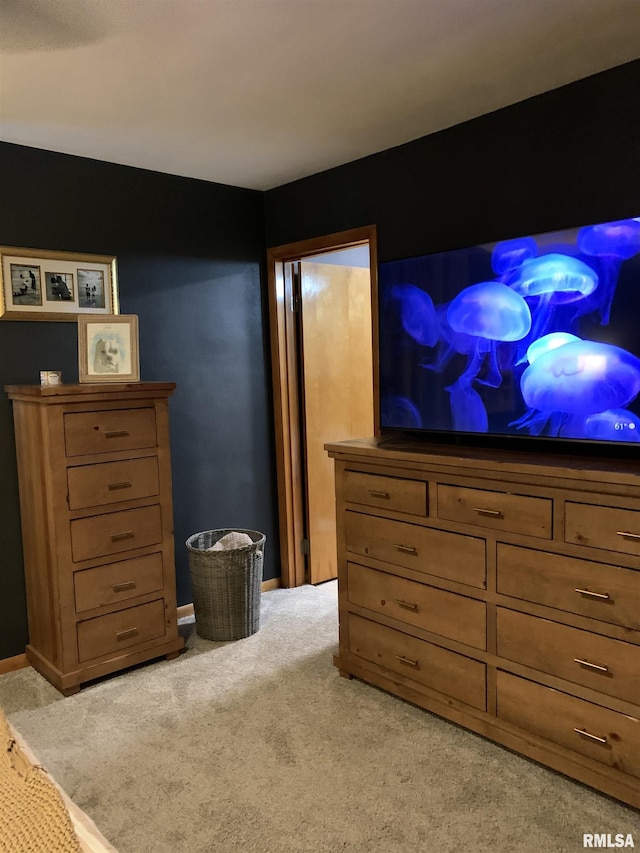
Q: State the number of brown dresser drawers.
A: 14